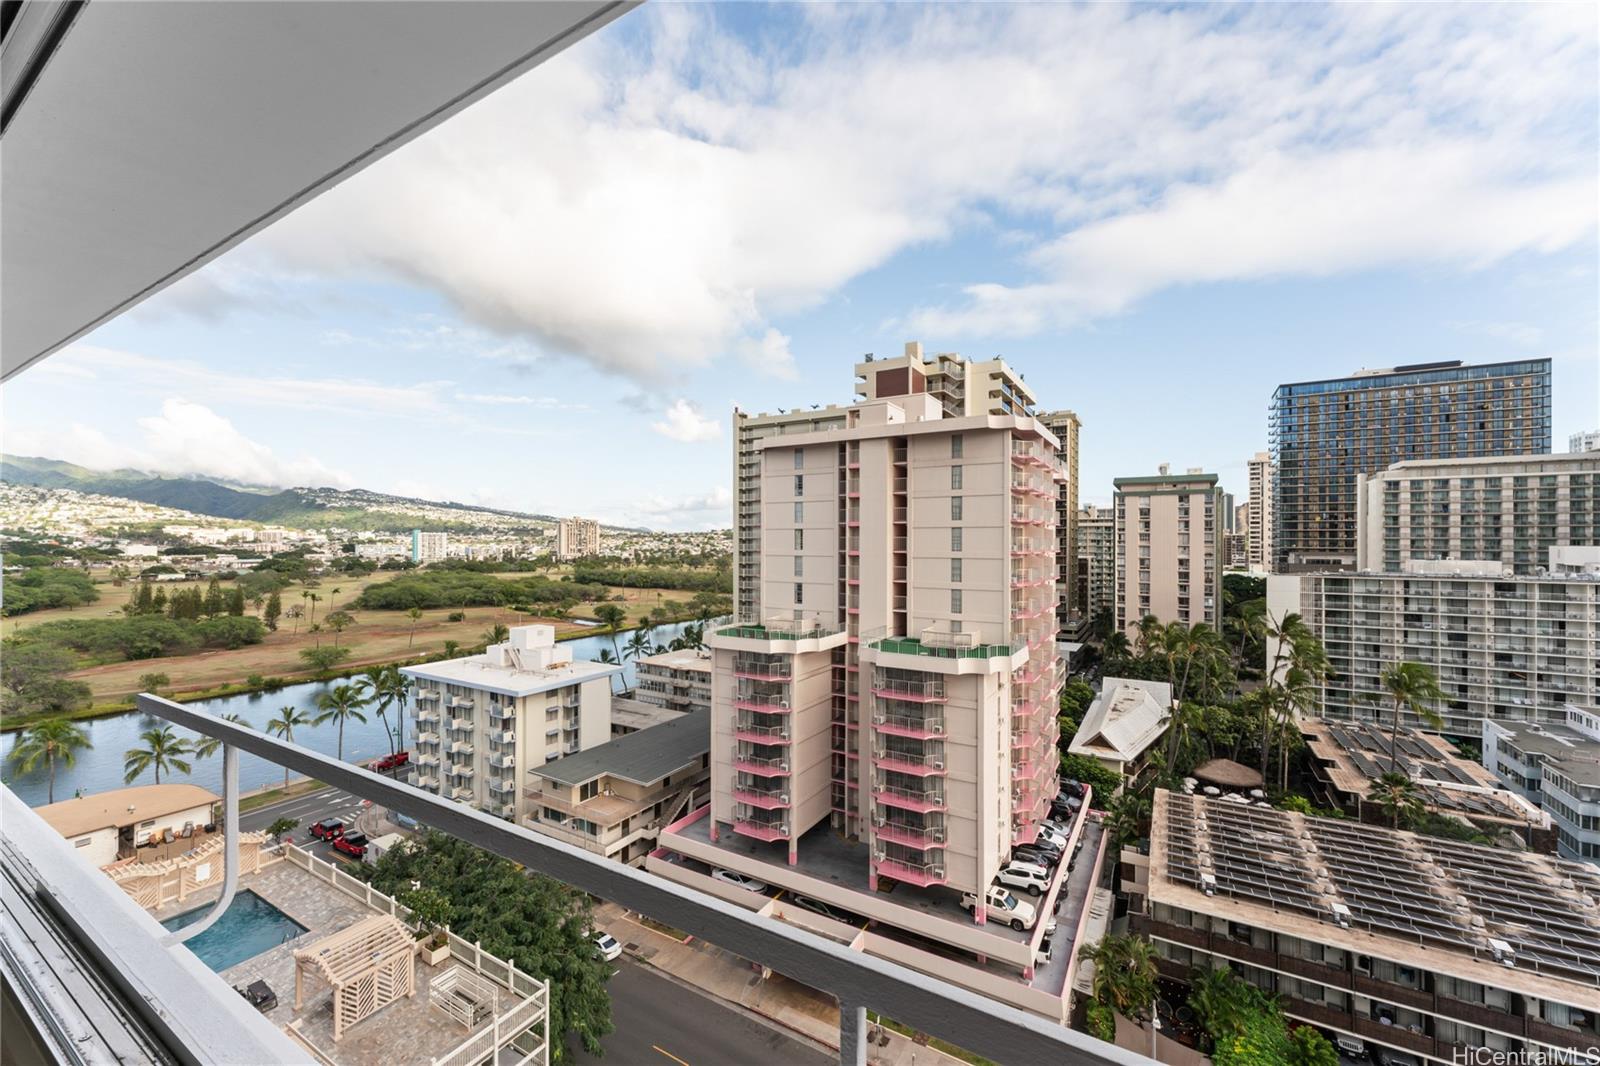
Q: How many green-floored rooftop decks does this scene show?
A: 2